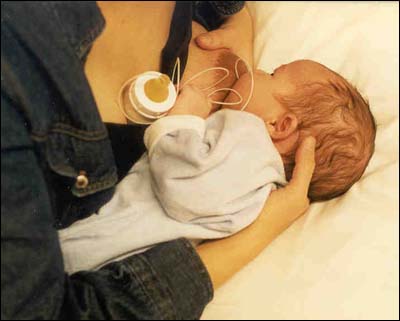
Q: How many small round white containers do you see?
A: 1